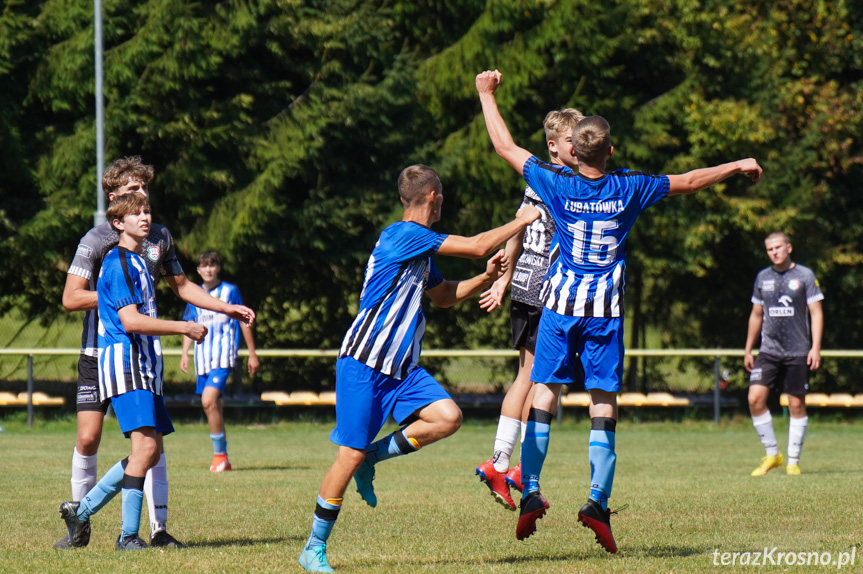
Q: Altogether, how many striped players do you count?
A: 4